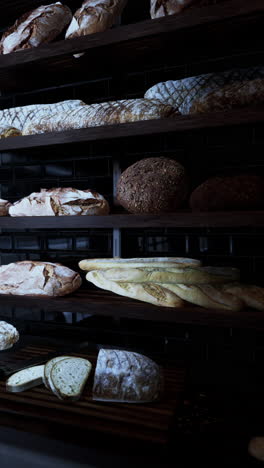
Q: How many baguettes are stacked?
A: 5